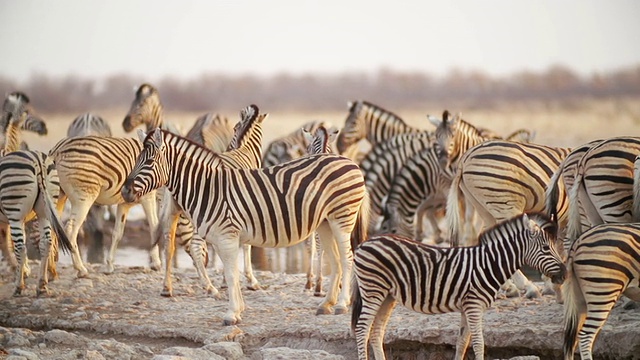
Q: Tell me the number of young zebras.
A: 1